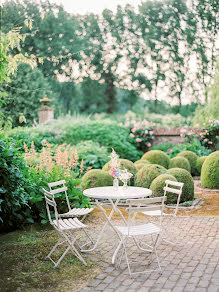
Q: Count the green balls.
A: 11